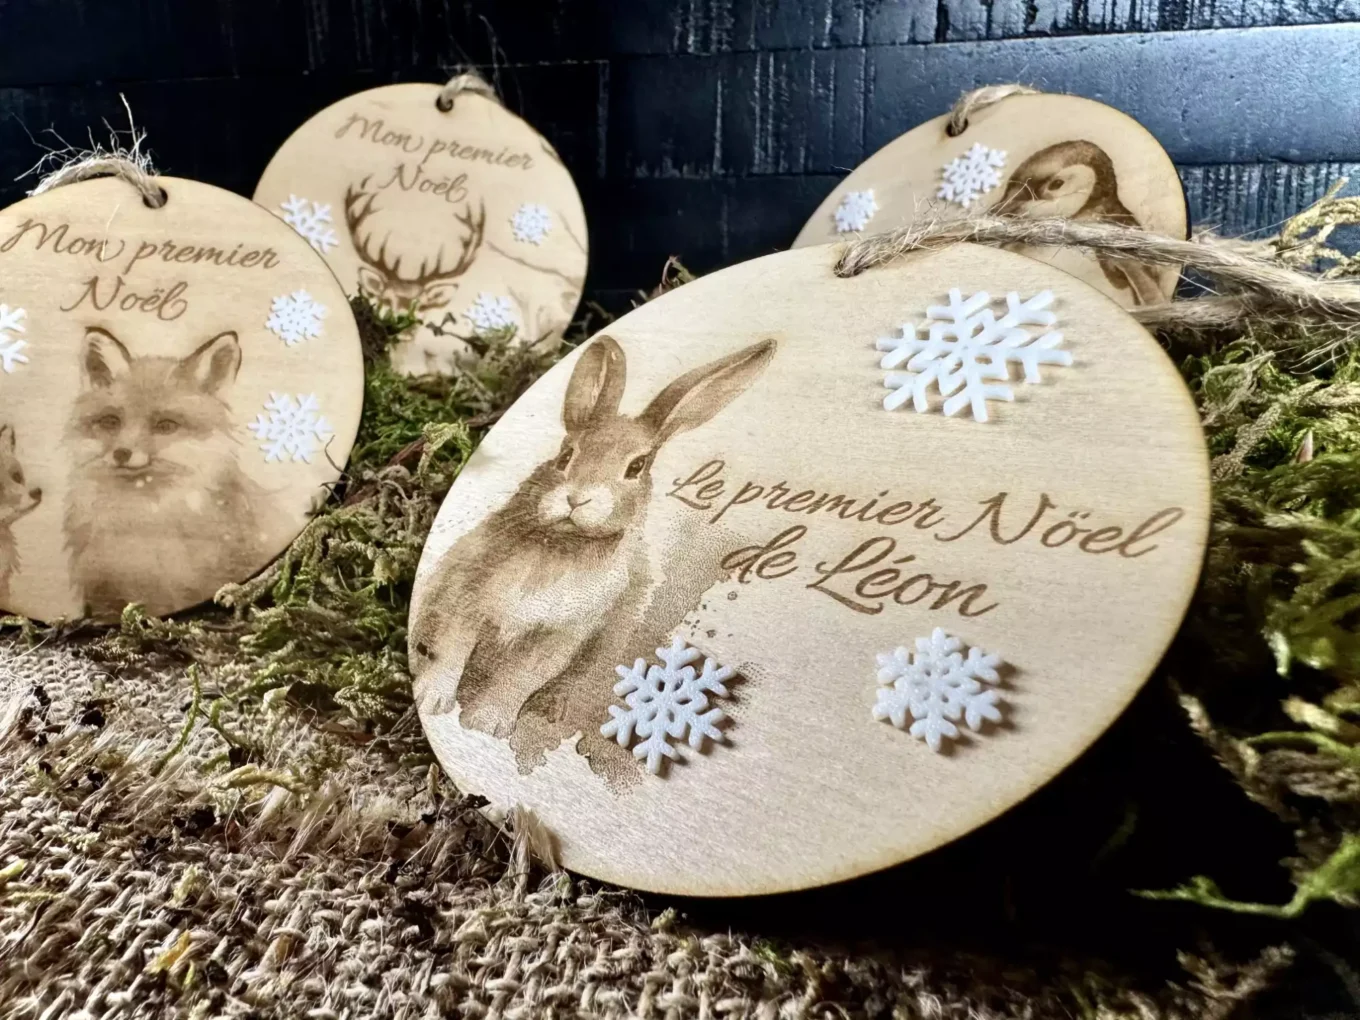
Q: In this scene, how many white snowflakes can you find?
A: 11